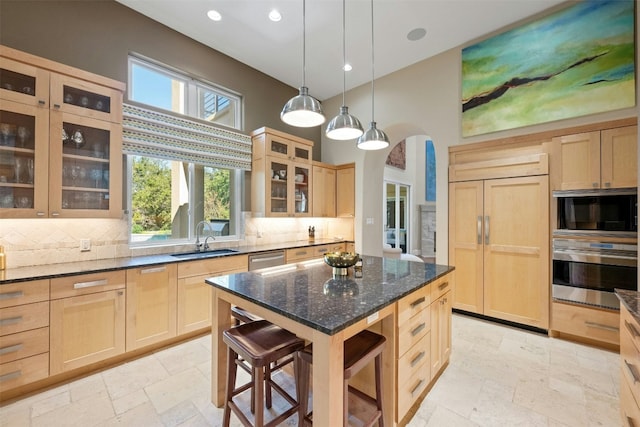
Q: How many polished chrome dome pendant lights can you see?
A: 3